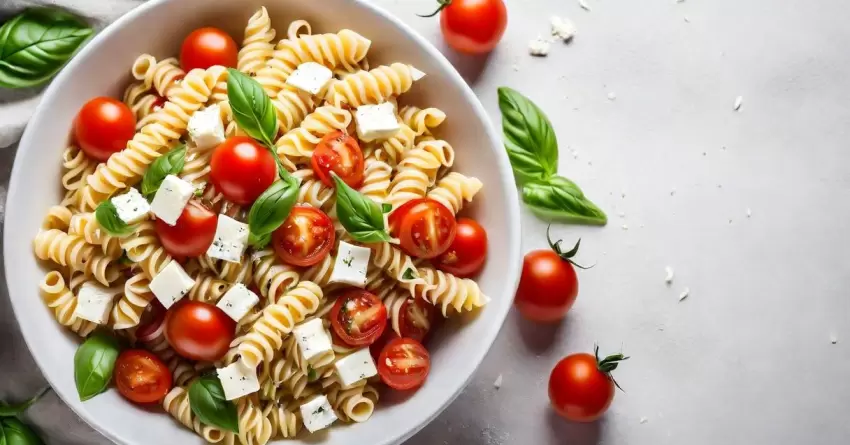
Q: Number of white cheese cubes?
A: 14